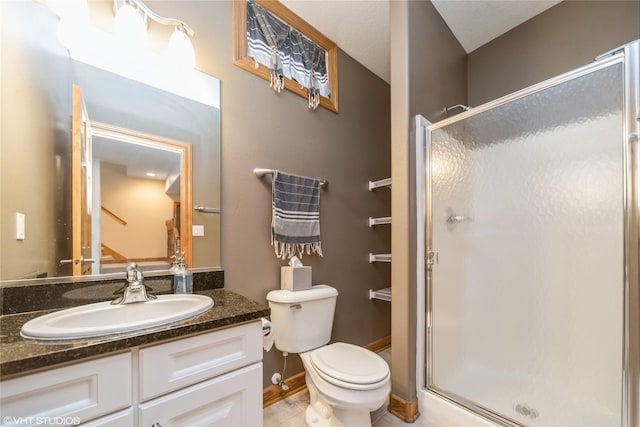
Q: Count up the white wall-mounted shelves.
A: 4